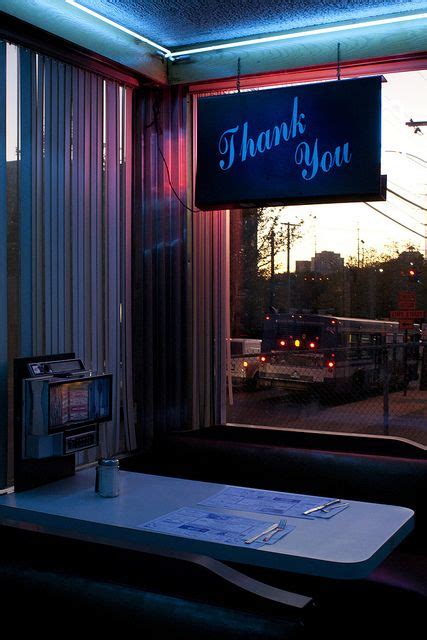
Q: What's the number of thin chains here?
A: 2